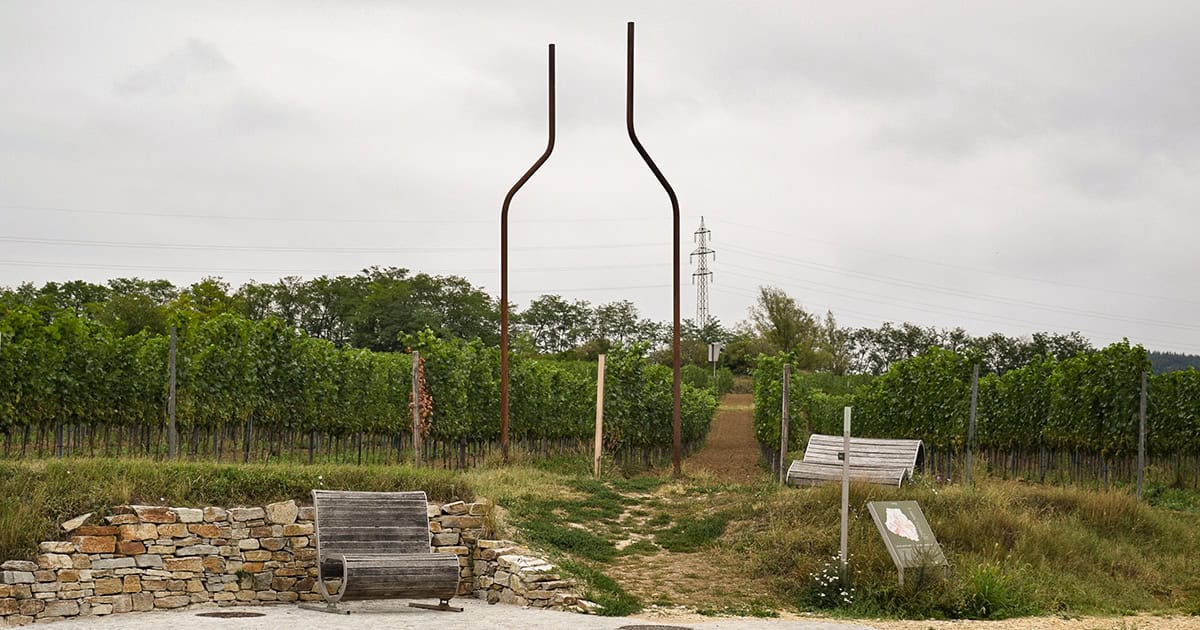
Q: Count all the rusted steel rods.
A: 2